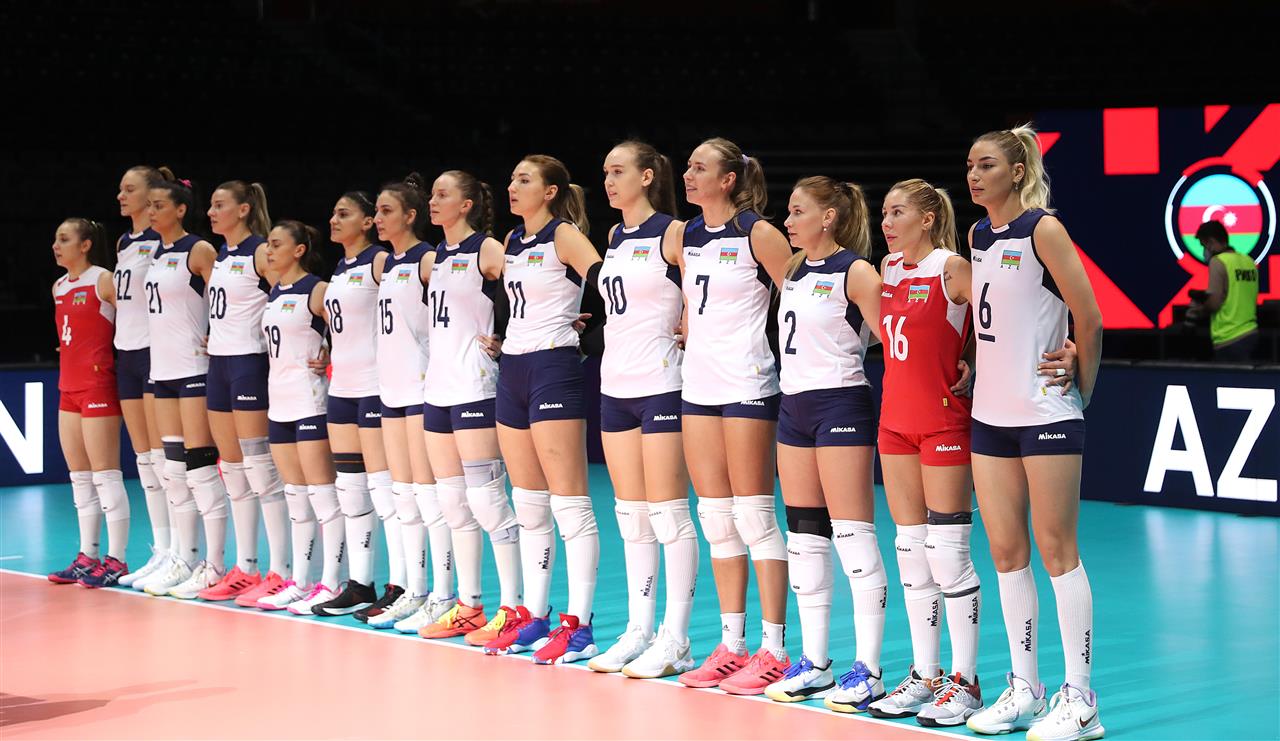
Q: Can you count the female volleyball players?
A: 14